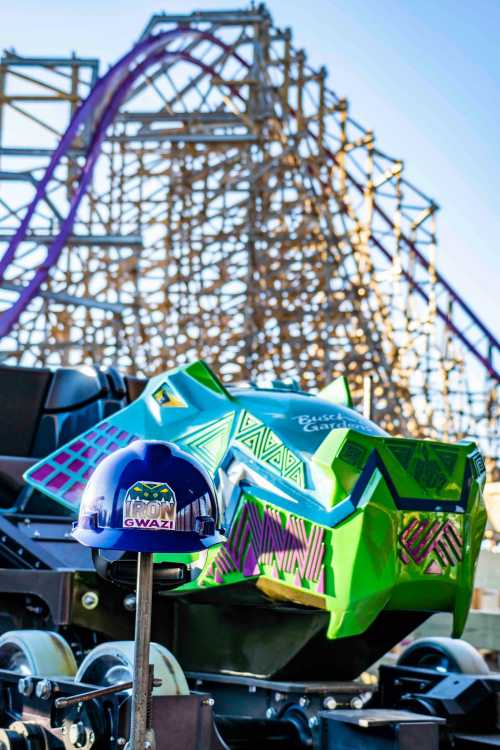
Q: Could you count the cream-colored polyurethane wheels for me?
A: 3